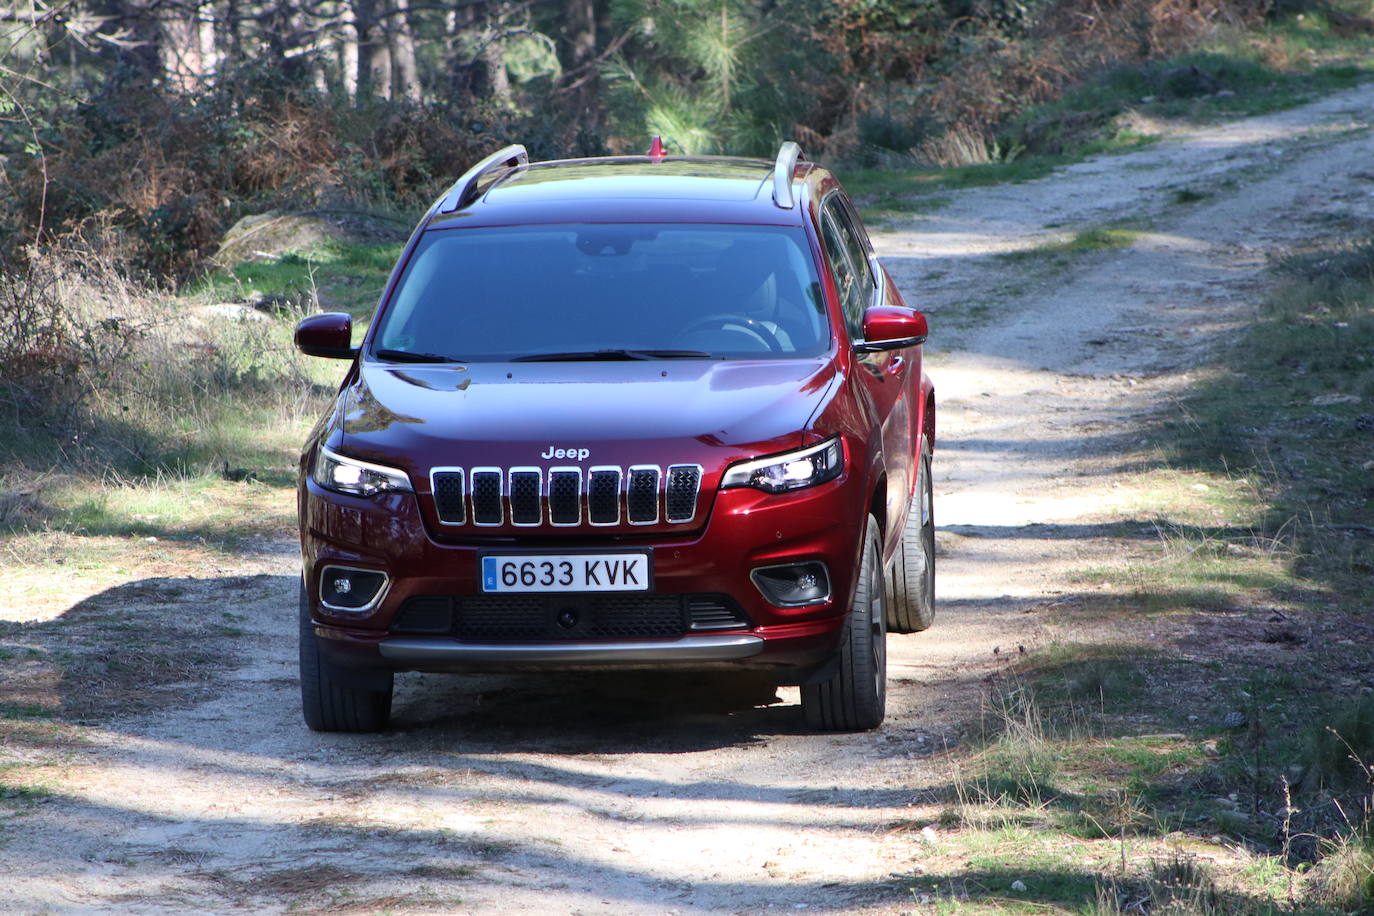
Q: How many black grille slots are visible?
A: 7